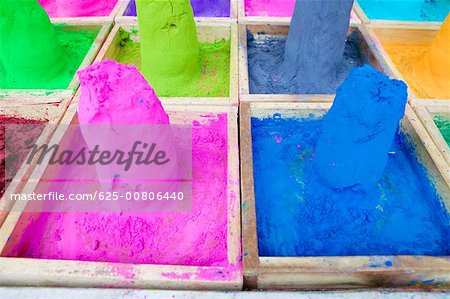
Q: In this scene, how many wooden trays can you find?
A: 12